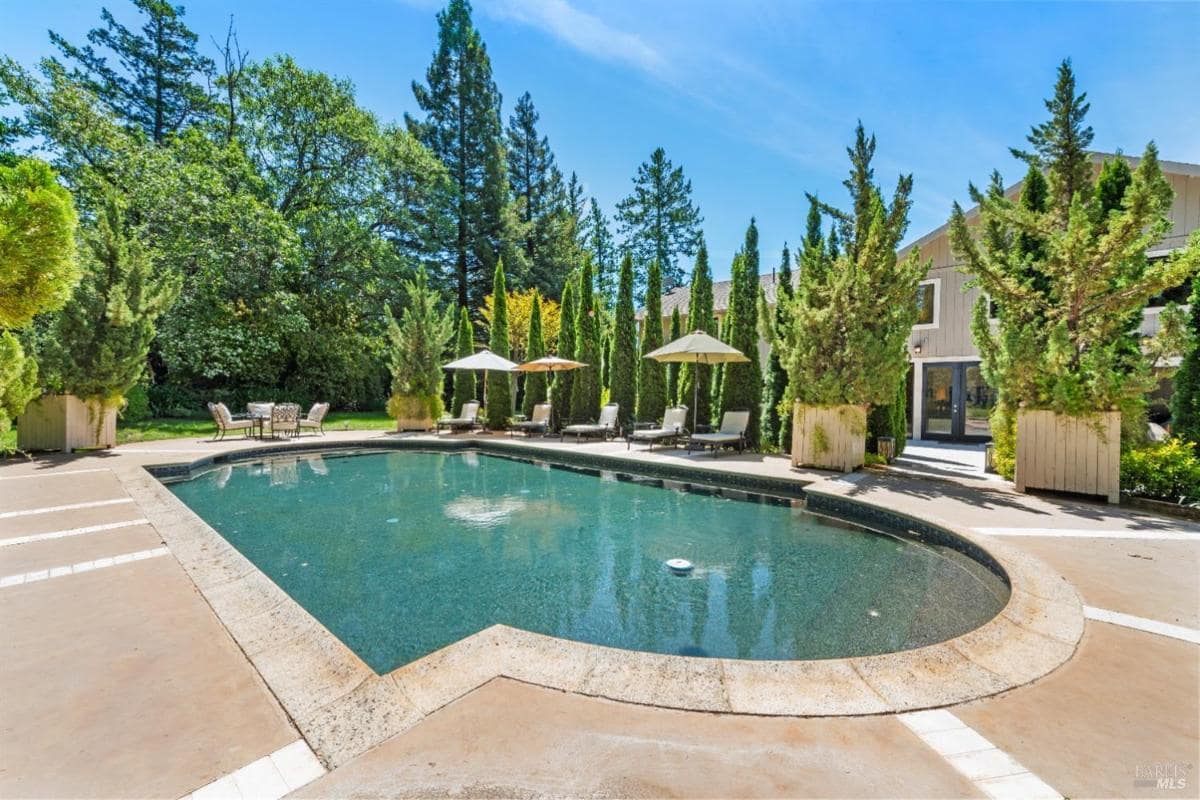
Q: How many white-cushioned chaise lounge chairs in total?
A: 5